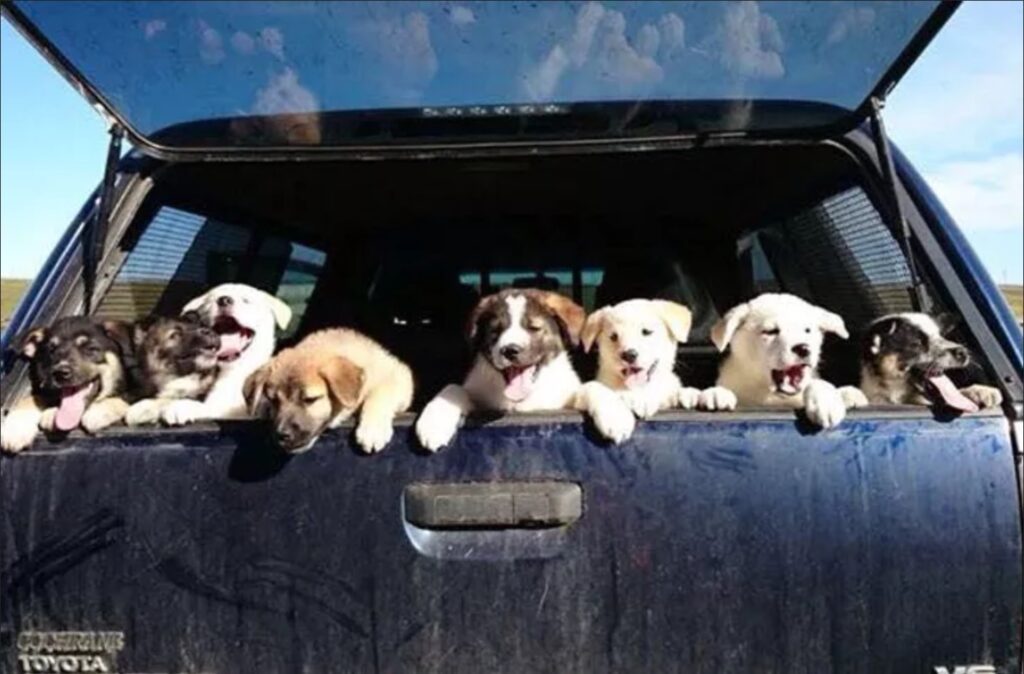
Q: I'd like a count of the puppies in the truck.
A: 8